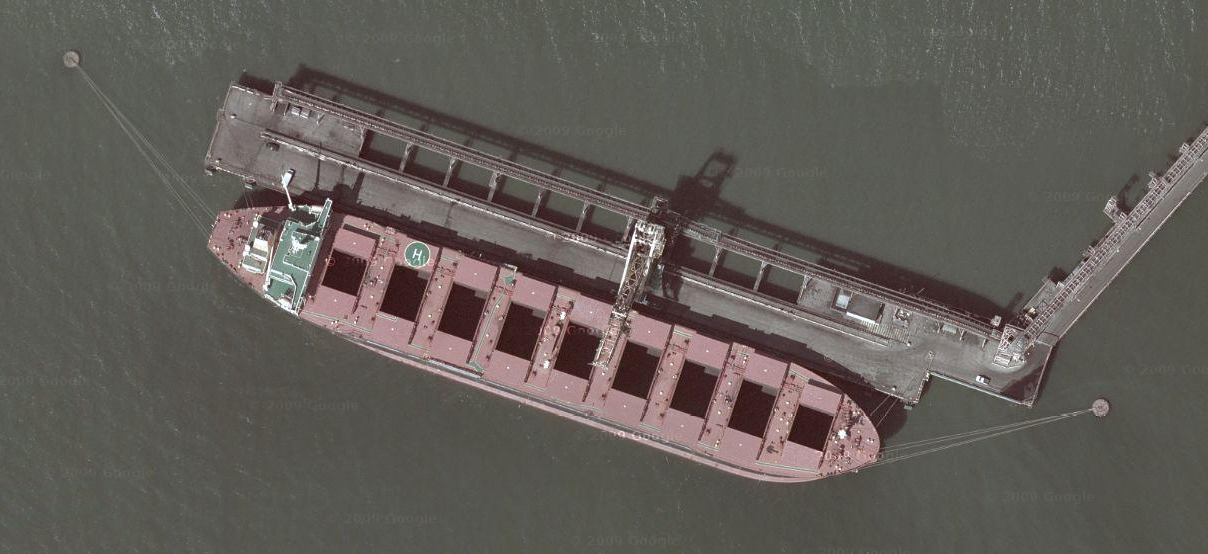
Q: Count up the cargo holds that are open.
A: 9